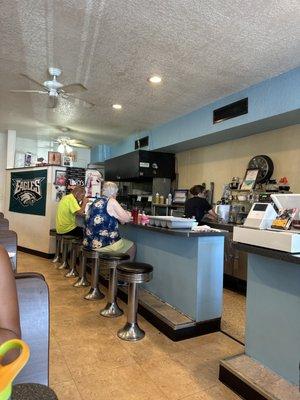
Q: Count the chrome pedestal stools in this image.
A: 7